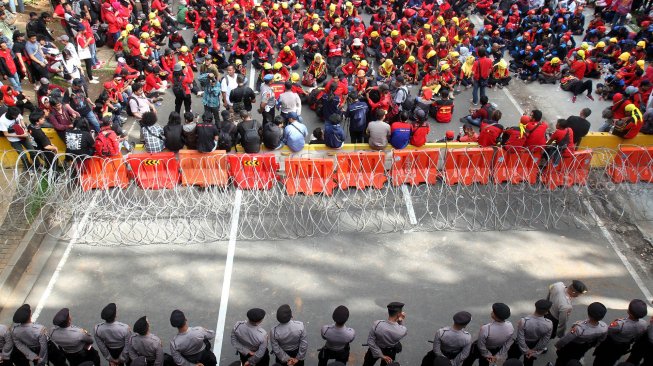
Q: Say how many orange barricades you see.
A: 11